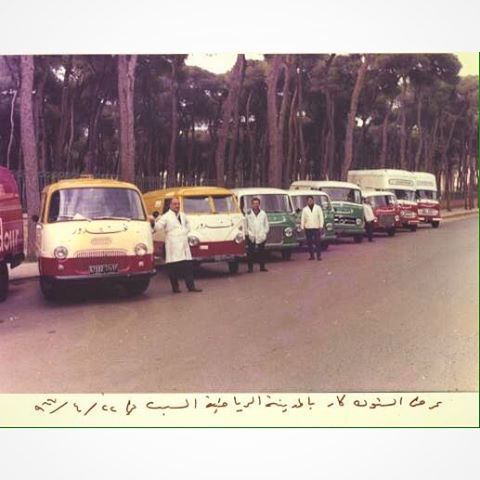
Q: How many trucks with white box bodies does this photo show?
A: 2